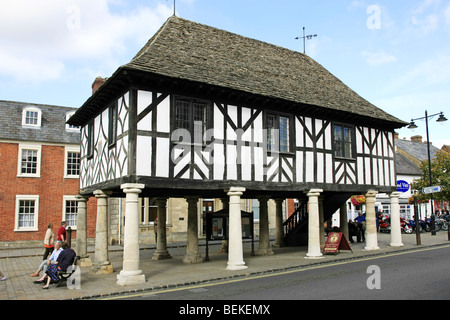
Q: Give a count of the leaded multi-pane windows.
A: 5